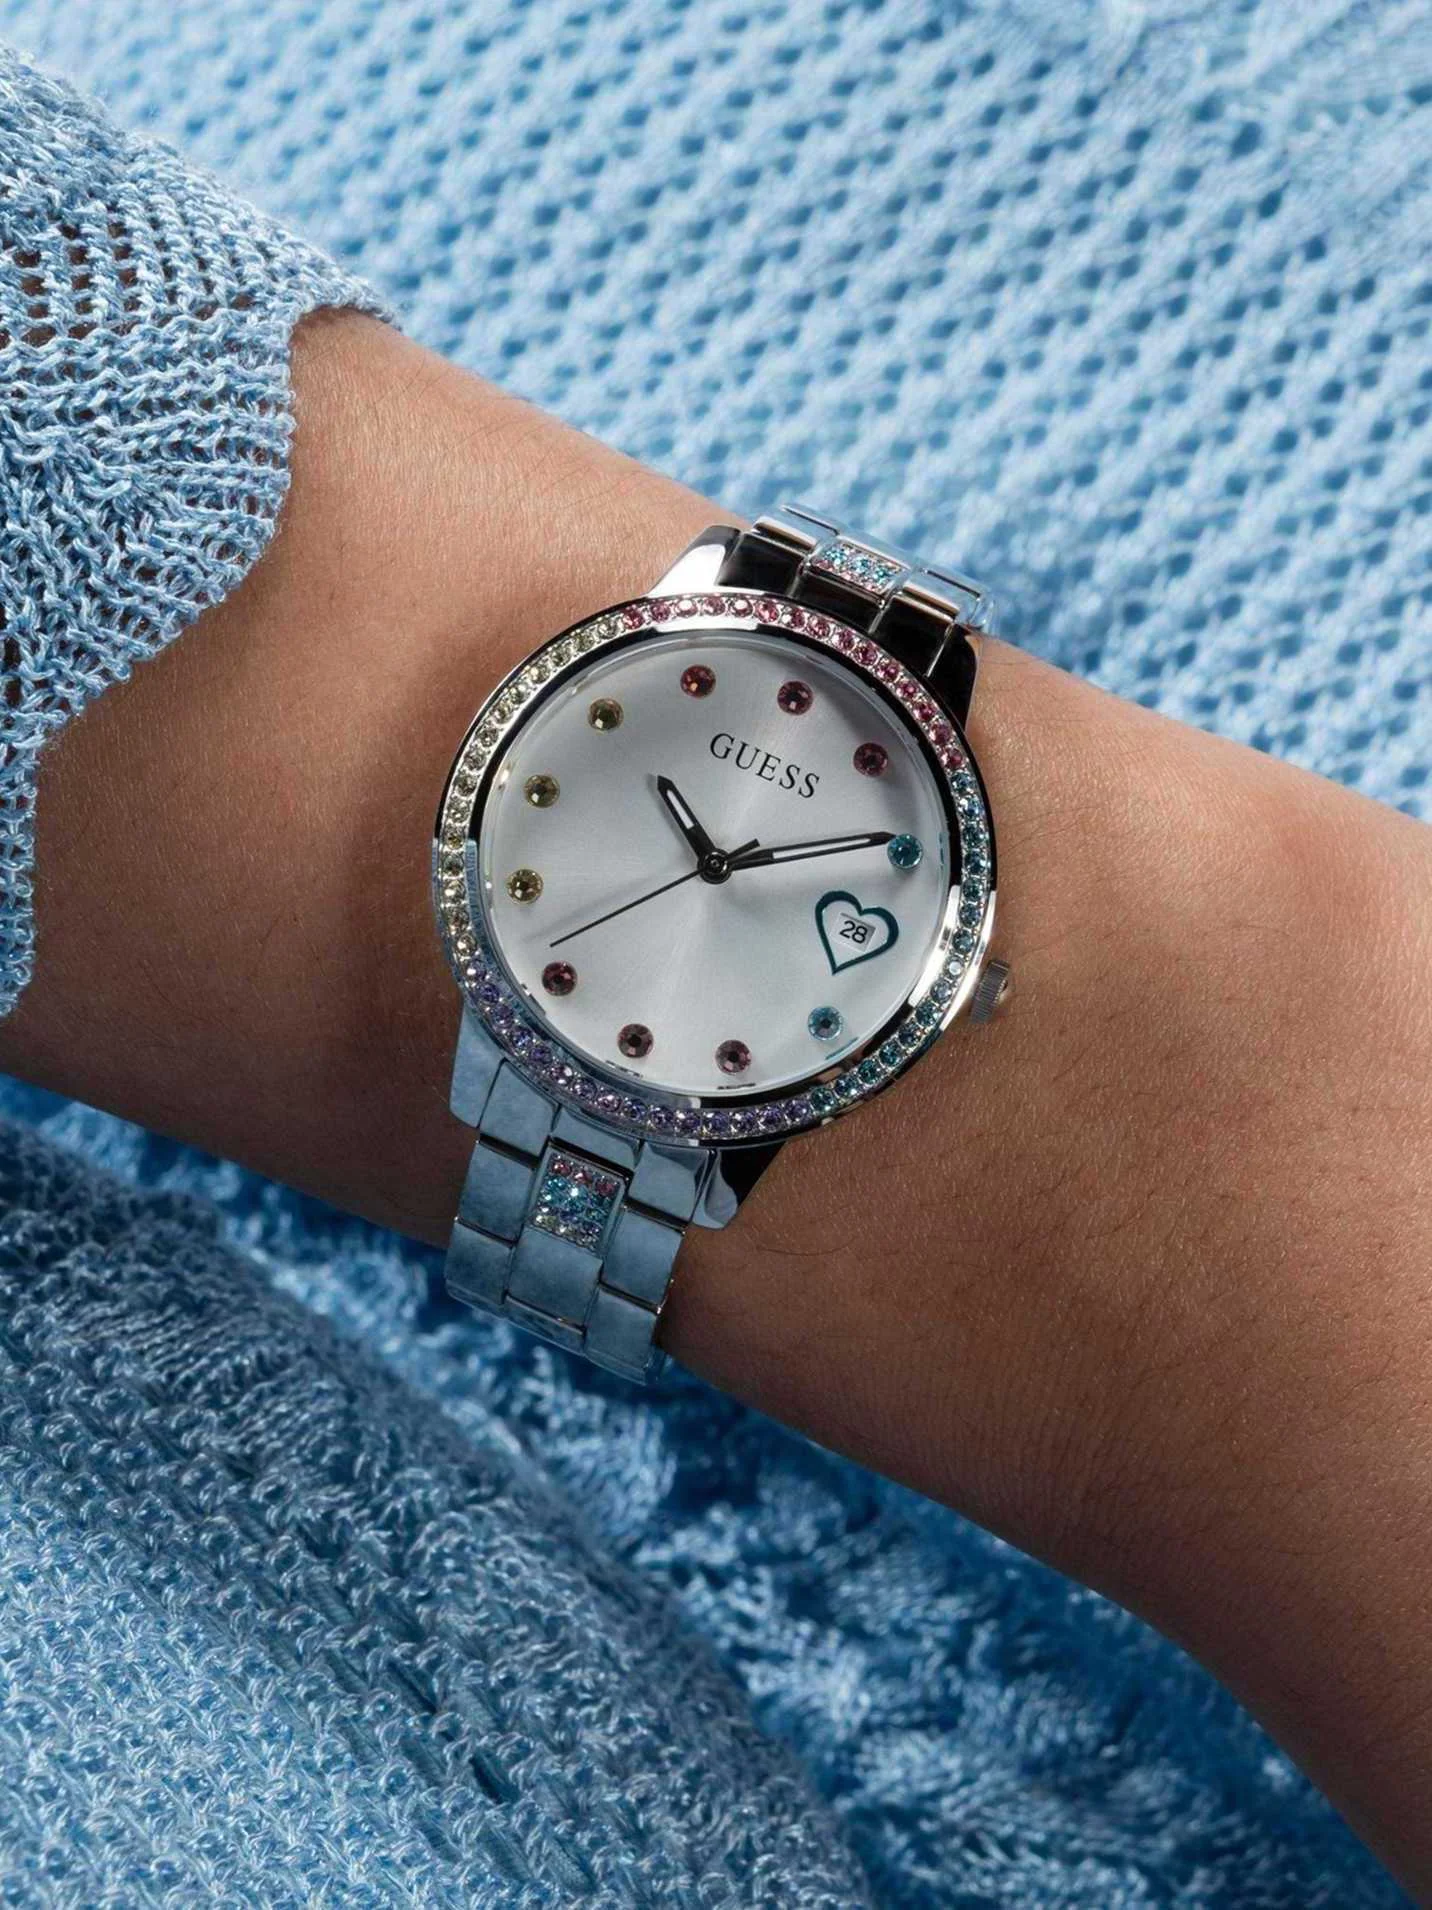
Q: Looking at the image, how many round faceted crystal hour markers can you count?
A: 11